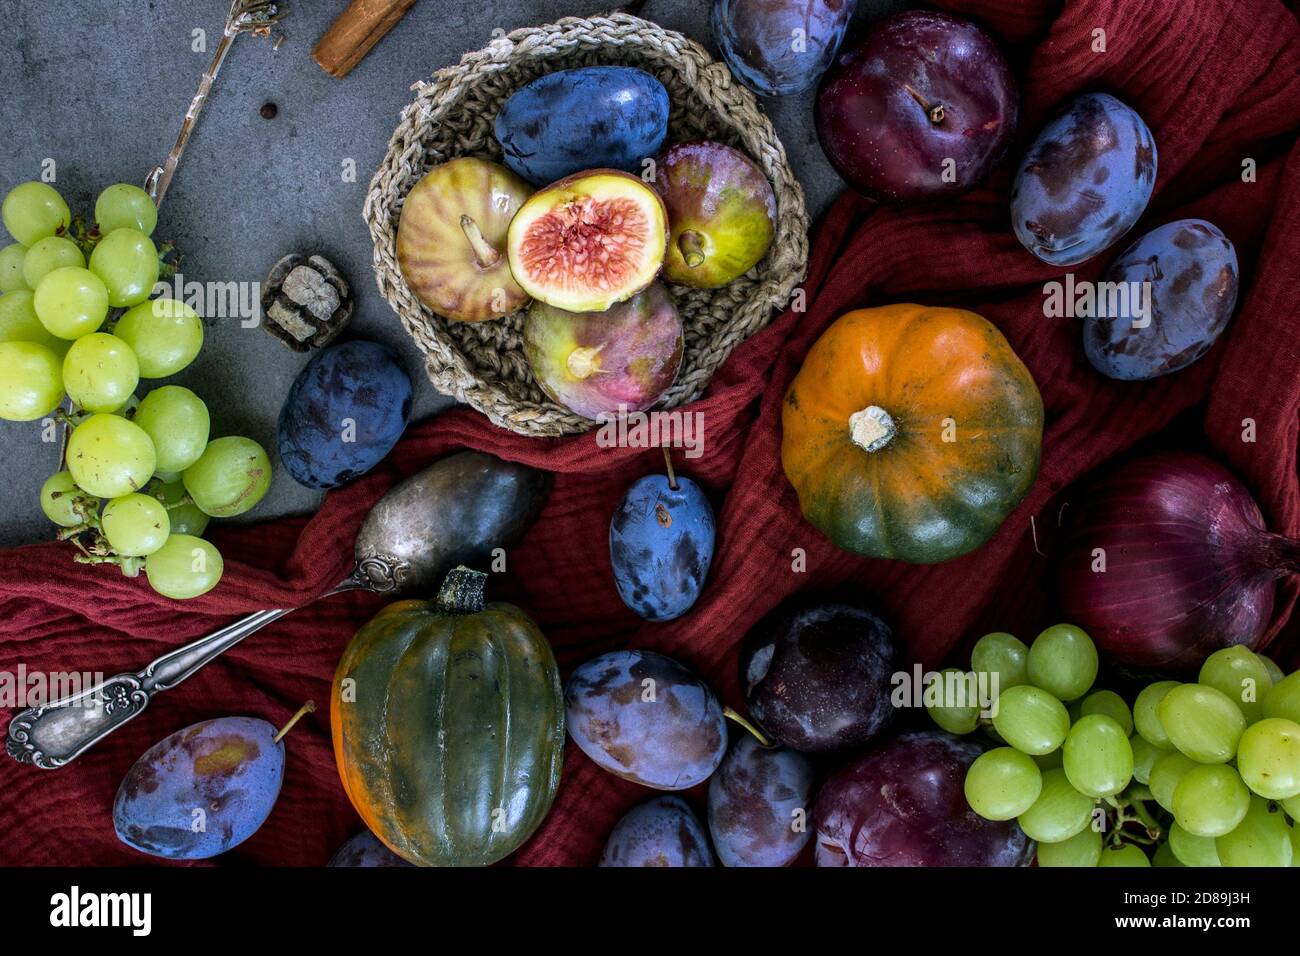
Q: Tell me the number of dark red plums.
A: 3